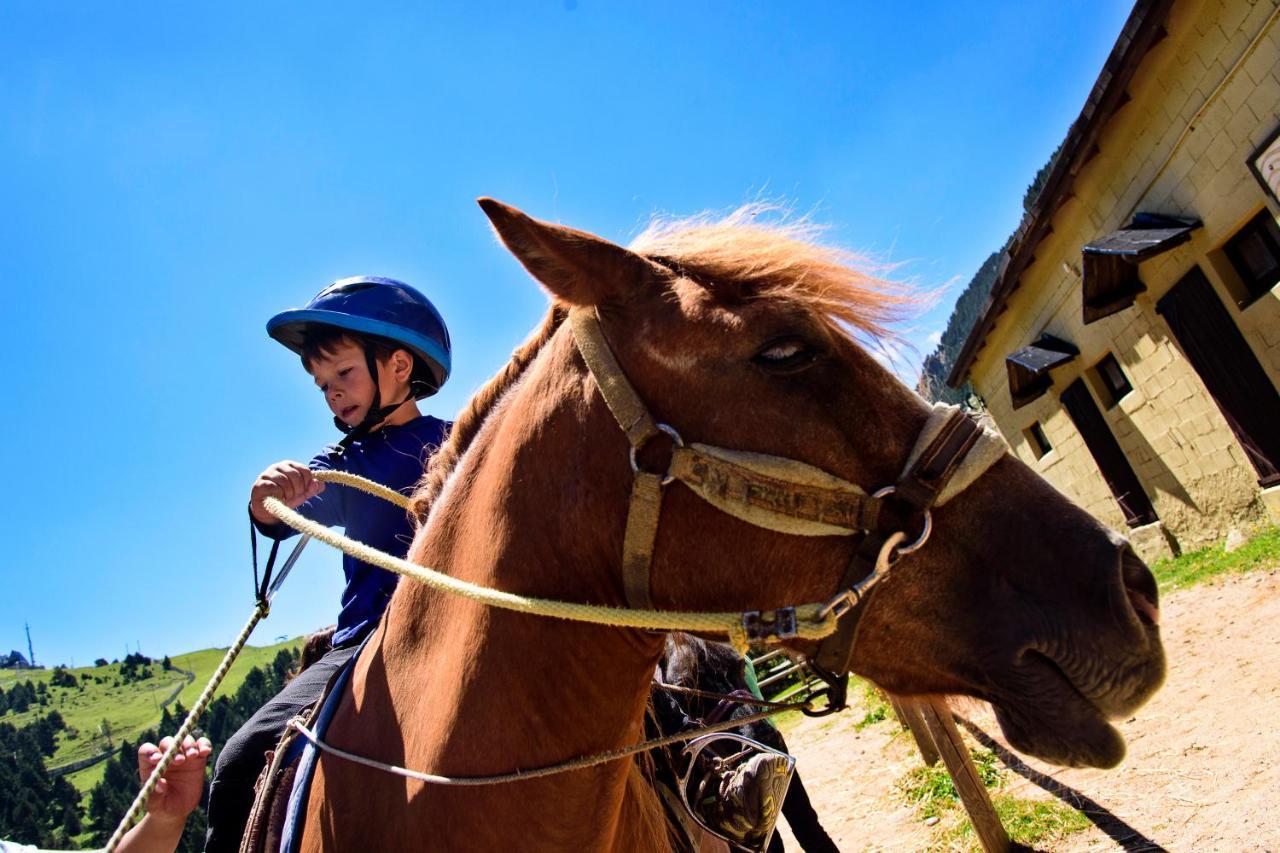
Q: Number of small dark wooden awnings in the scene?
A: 2